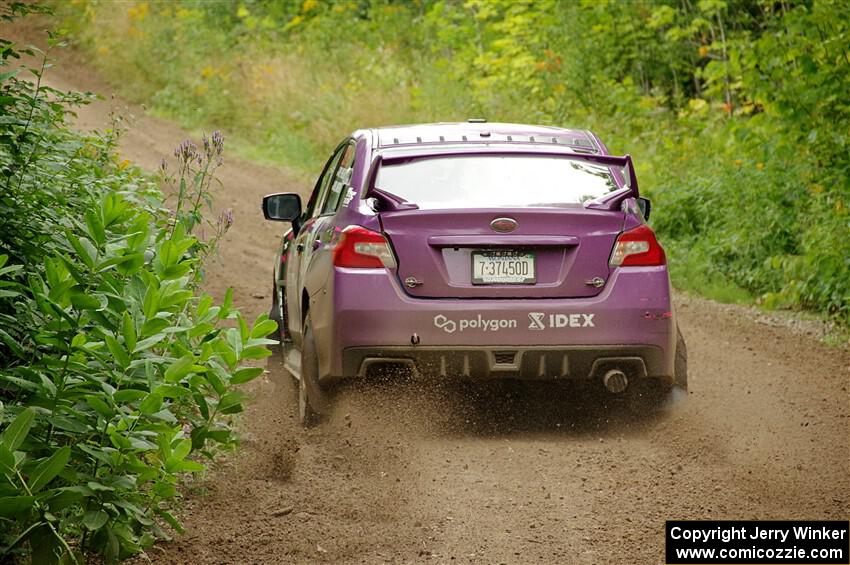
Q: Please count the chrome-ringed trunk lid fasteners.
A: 2